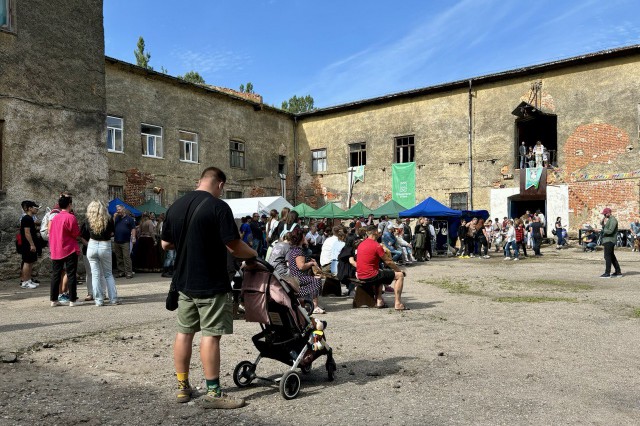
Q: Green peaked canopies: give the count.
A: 5